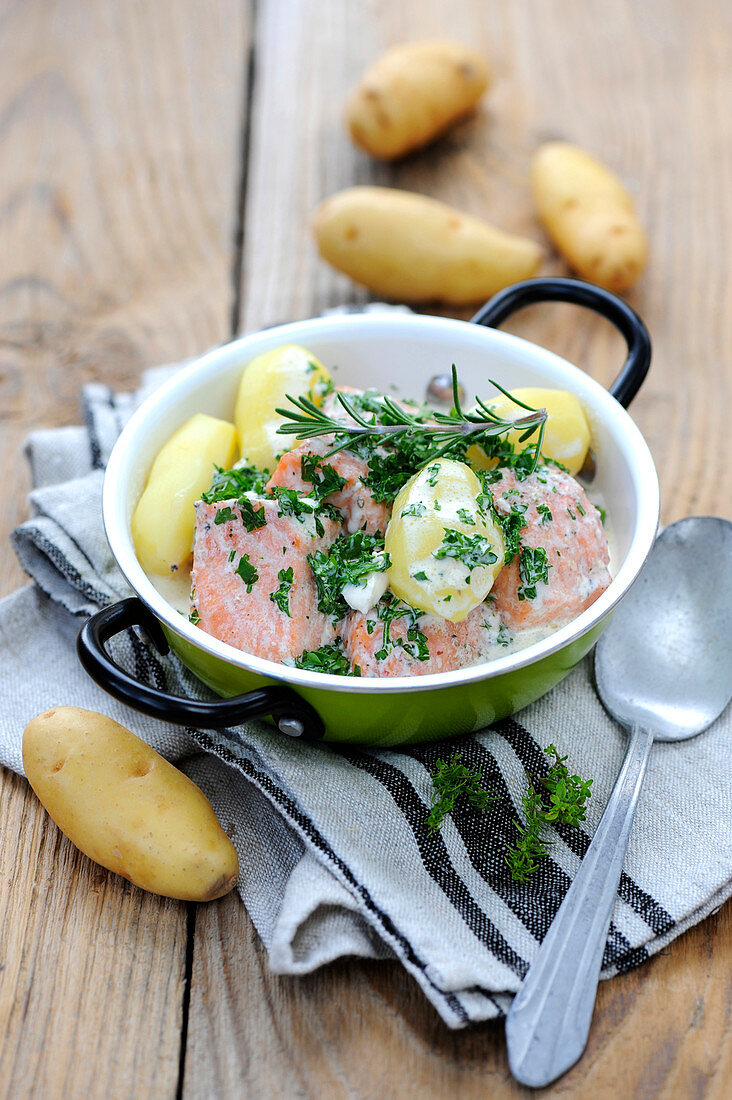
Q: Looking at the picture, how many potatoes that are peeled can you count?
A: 4